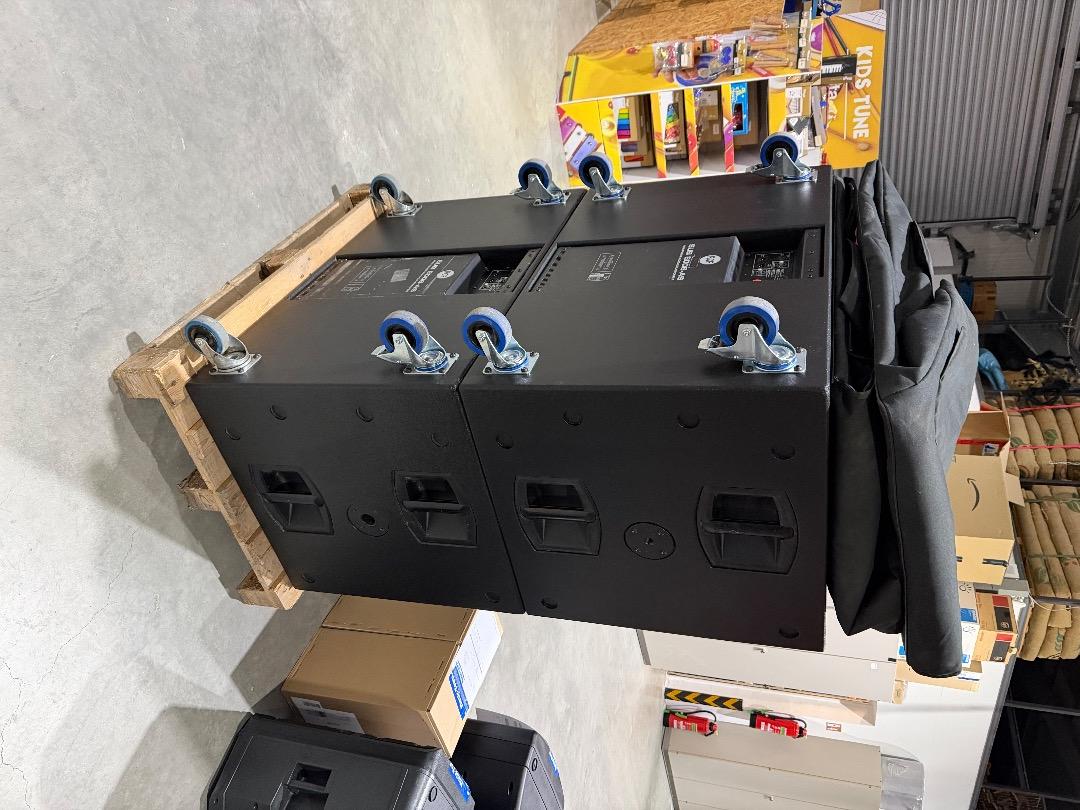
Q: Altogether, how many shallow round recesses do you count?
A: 12